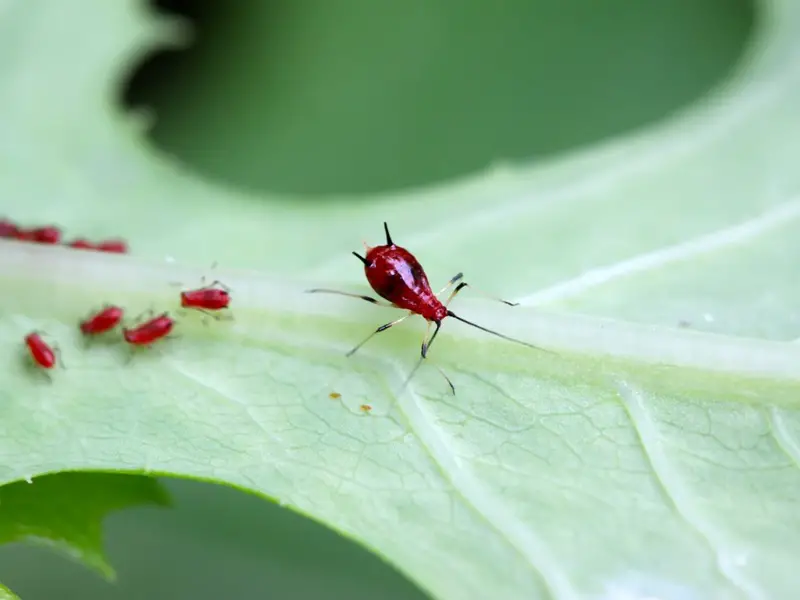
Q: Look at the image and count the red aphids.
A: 9